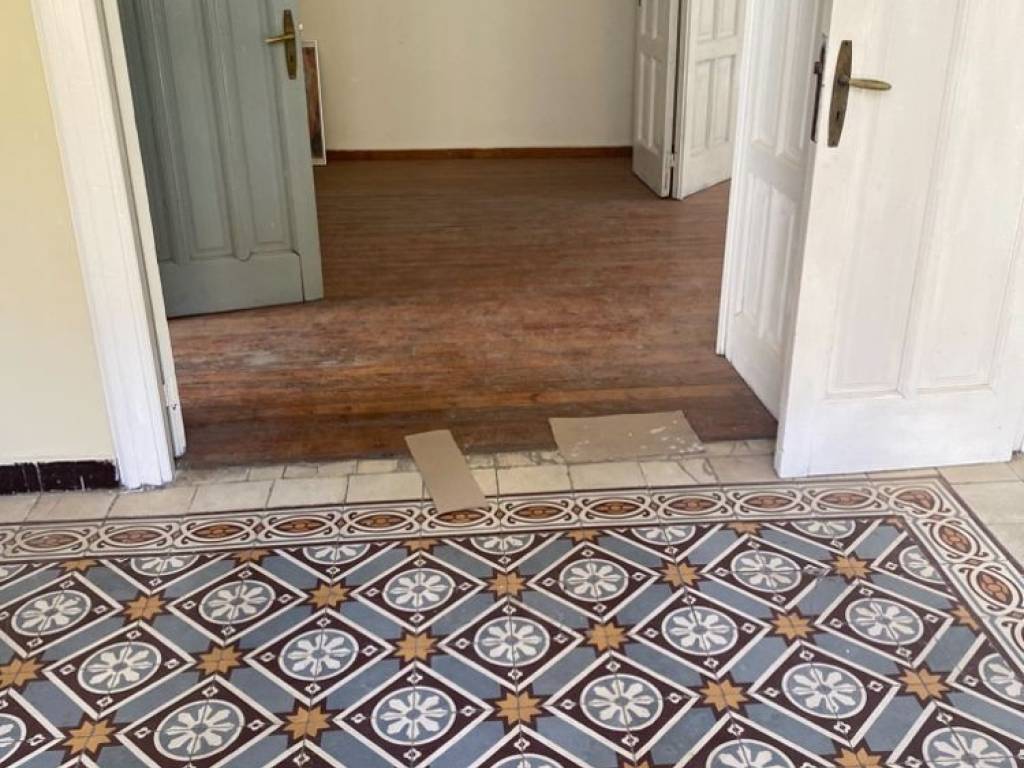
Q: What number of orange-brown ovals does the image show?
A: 14